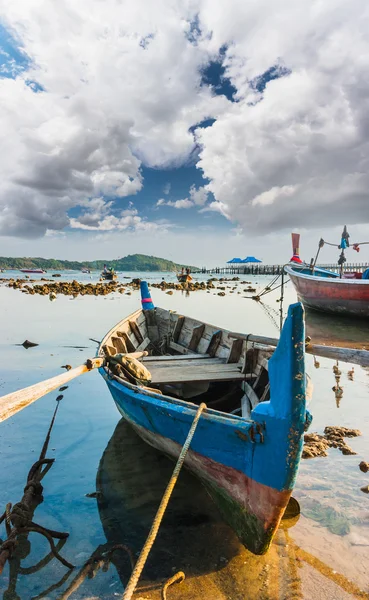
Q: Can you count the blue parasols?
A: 2